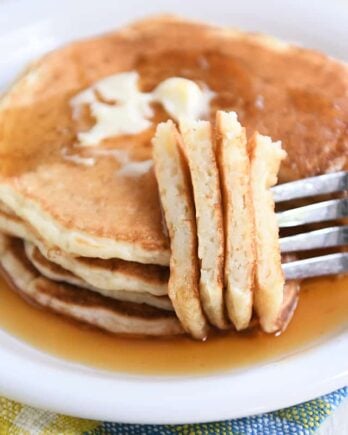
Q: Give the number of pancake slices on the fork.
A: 4